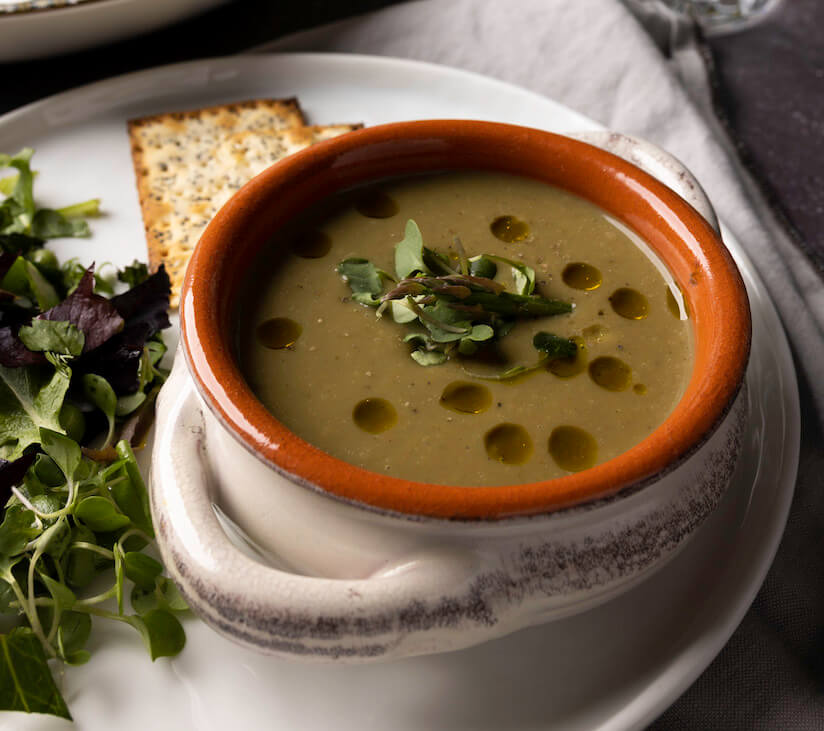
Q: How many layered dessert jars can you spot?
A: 0